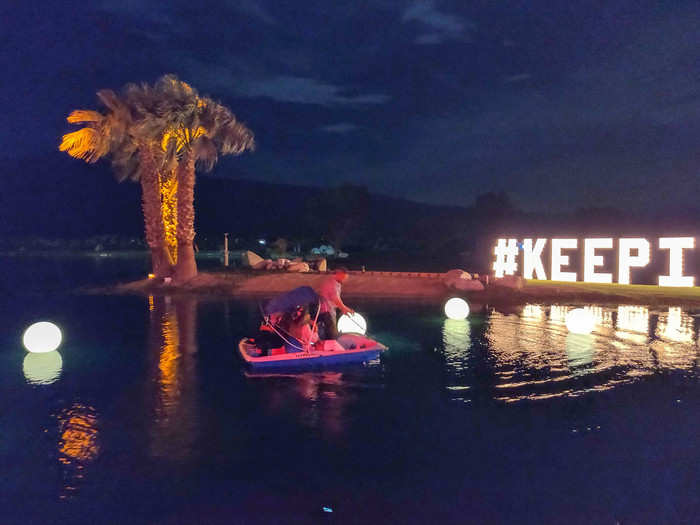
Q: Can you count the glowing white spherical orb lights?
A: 4